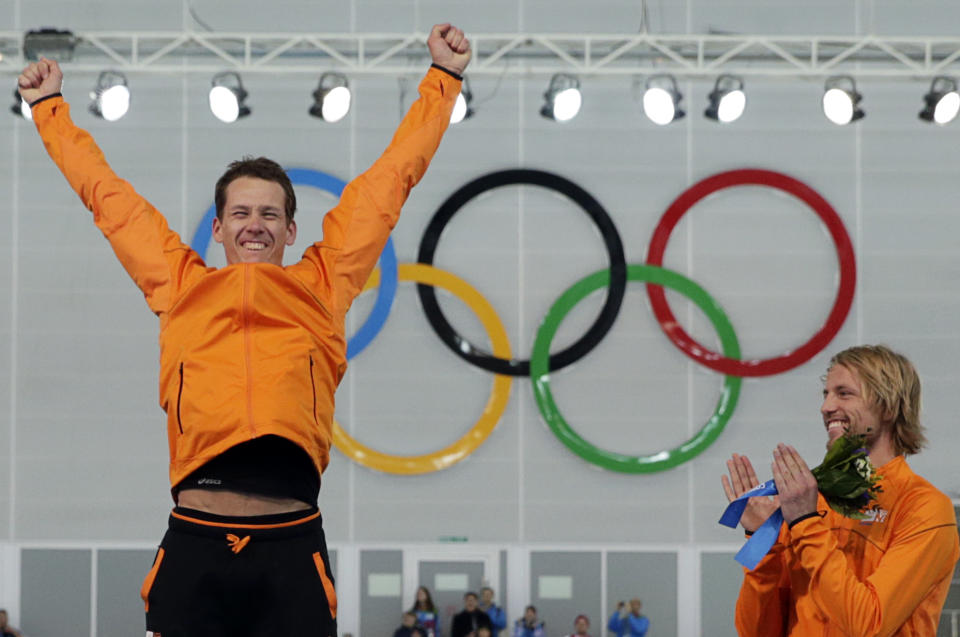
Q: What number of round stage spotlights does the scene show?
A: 10